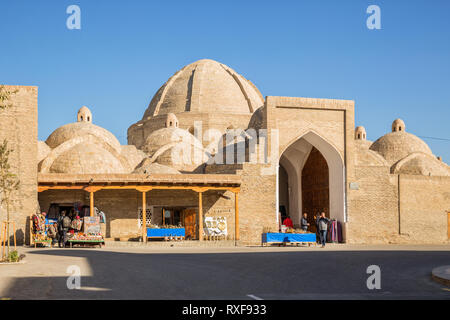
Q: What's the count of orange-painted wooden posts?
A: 4